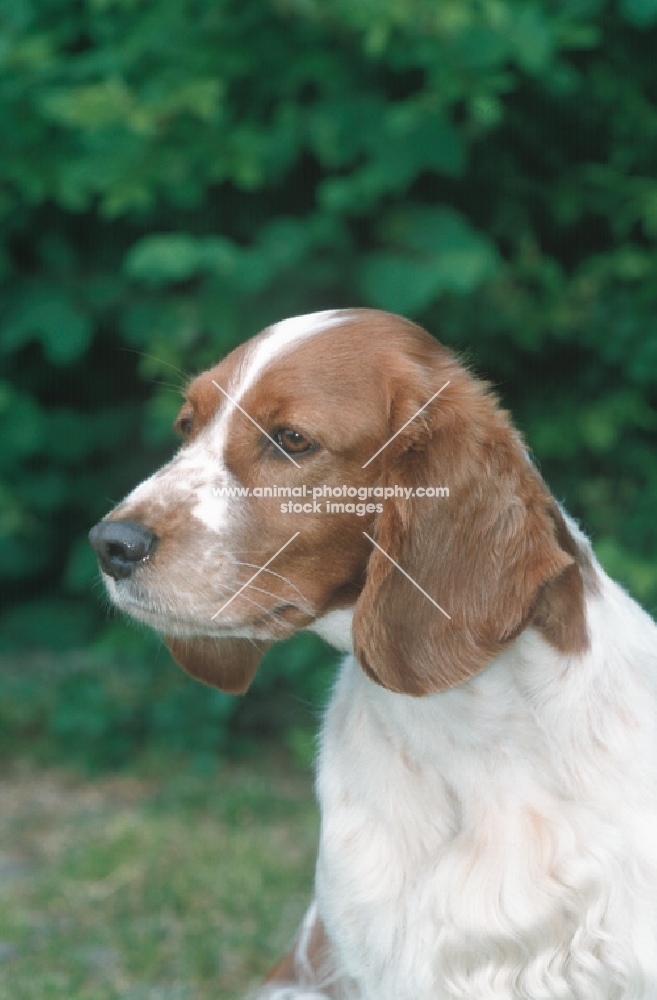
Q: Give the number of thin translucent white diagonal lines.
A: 4